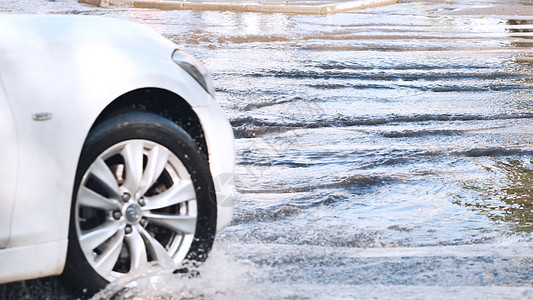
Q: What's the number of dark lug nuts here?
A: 5